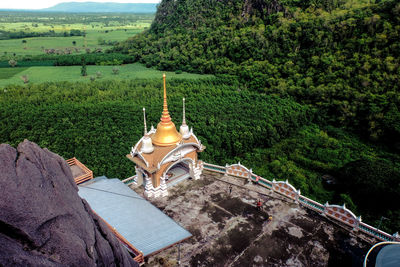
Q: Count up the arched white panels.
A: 3